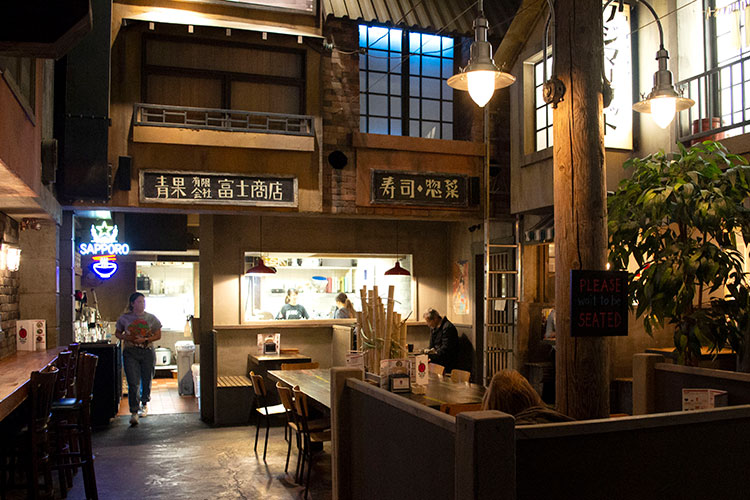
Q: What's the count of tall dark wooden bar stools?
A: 4